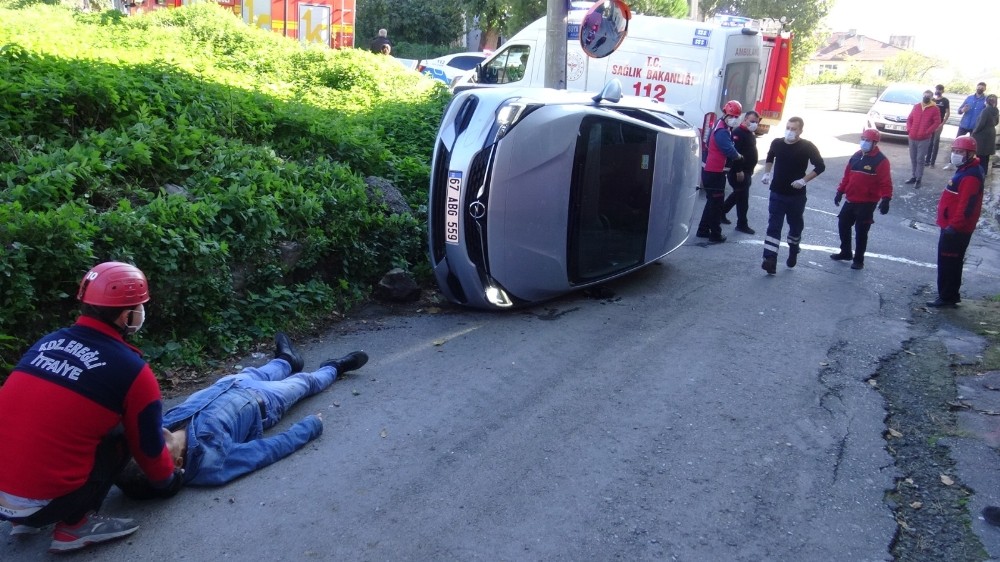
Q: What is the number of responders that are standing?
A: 5